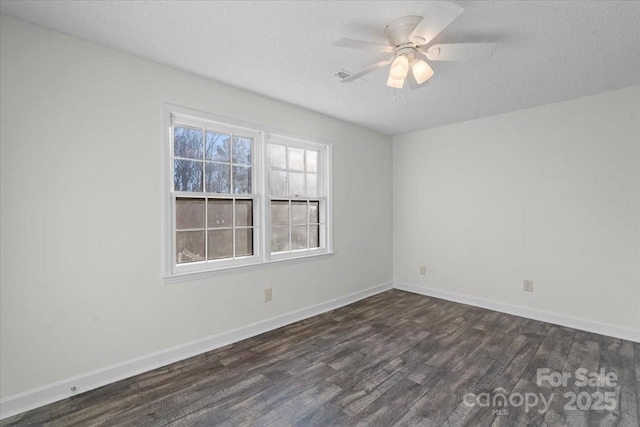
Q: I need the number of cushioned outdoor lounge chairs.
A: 0